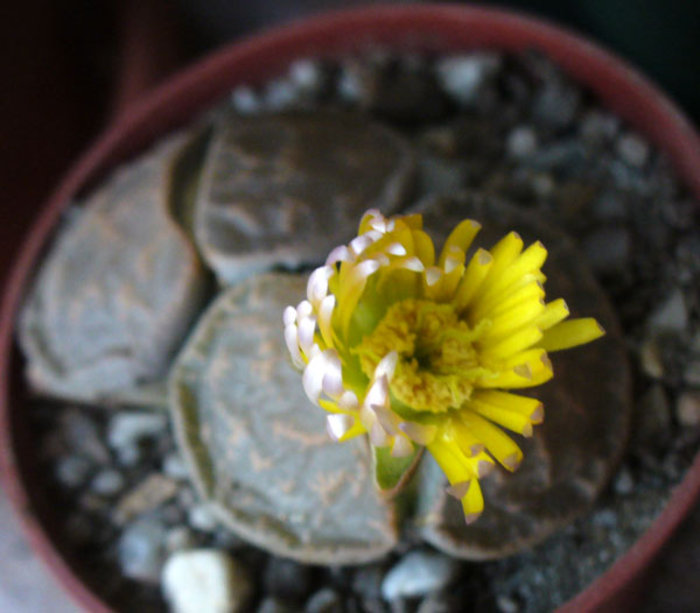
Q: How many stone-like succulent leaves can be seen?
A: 4